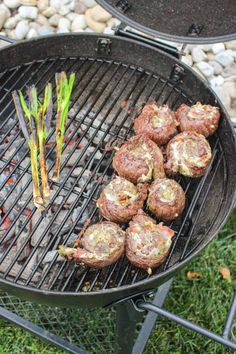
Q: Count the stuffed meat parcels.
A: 8